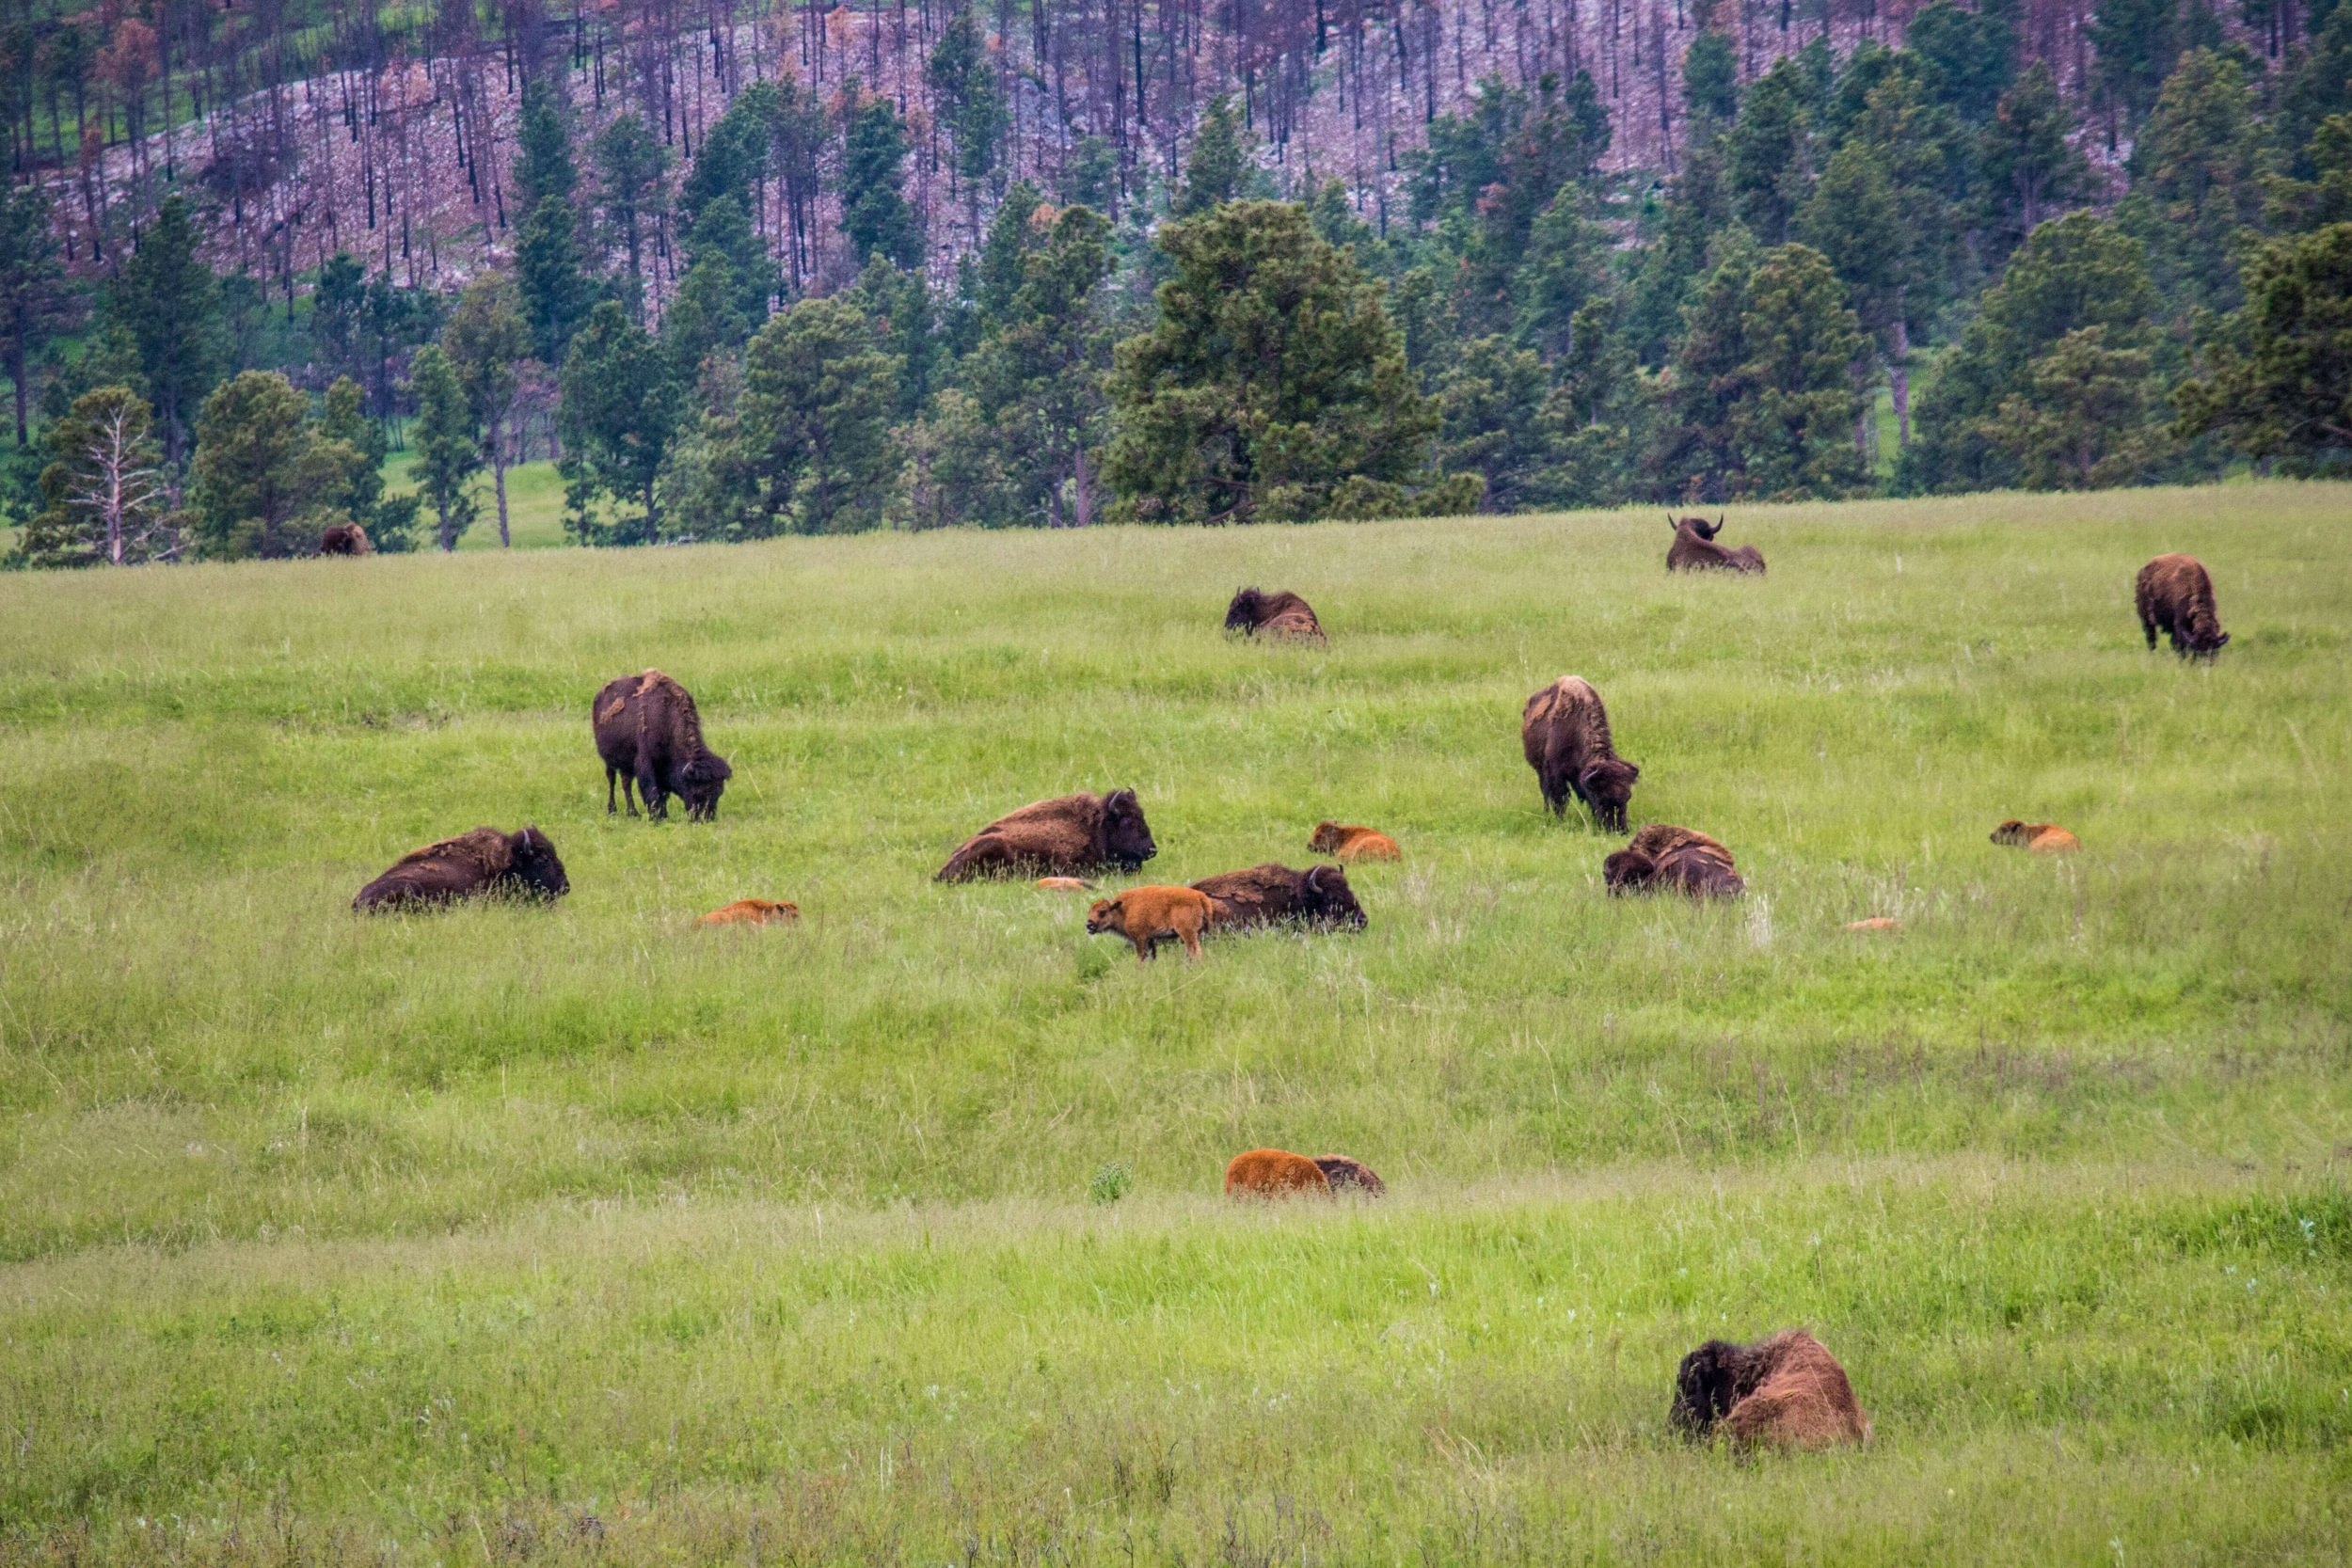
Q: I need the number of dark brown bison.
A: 12